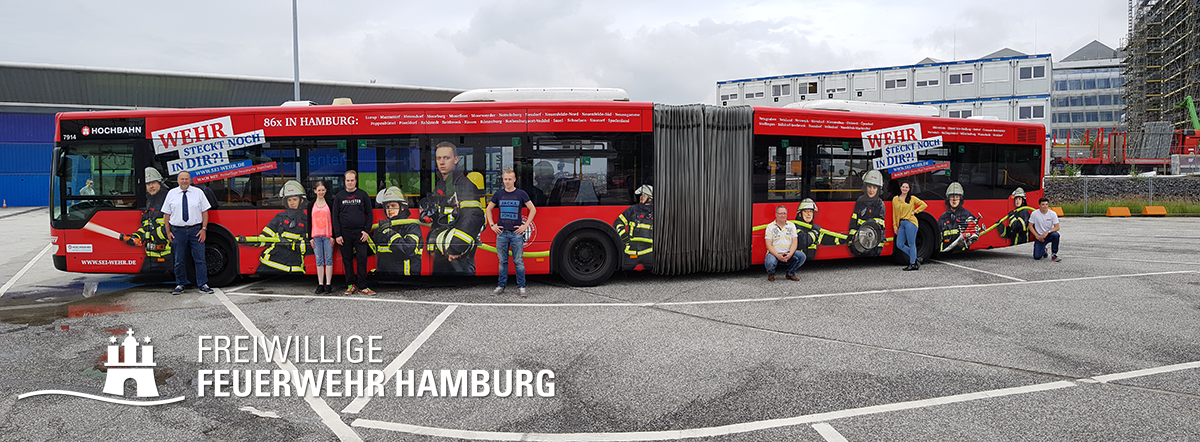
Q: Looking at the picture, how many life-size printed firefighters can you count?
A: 9